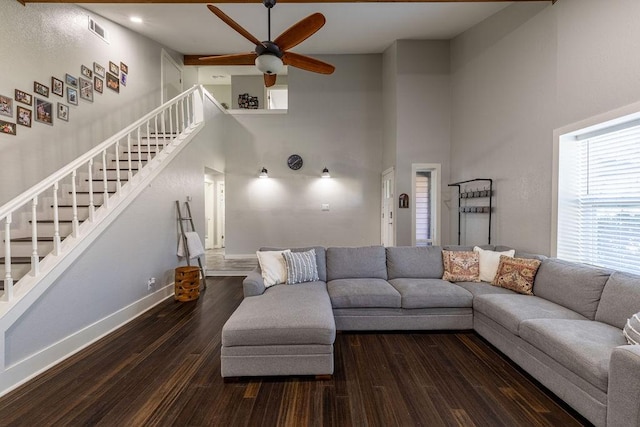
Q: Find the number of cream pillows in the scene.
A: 2